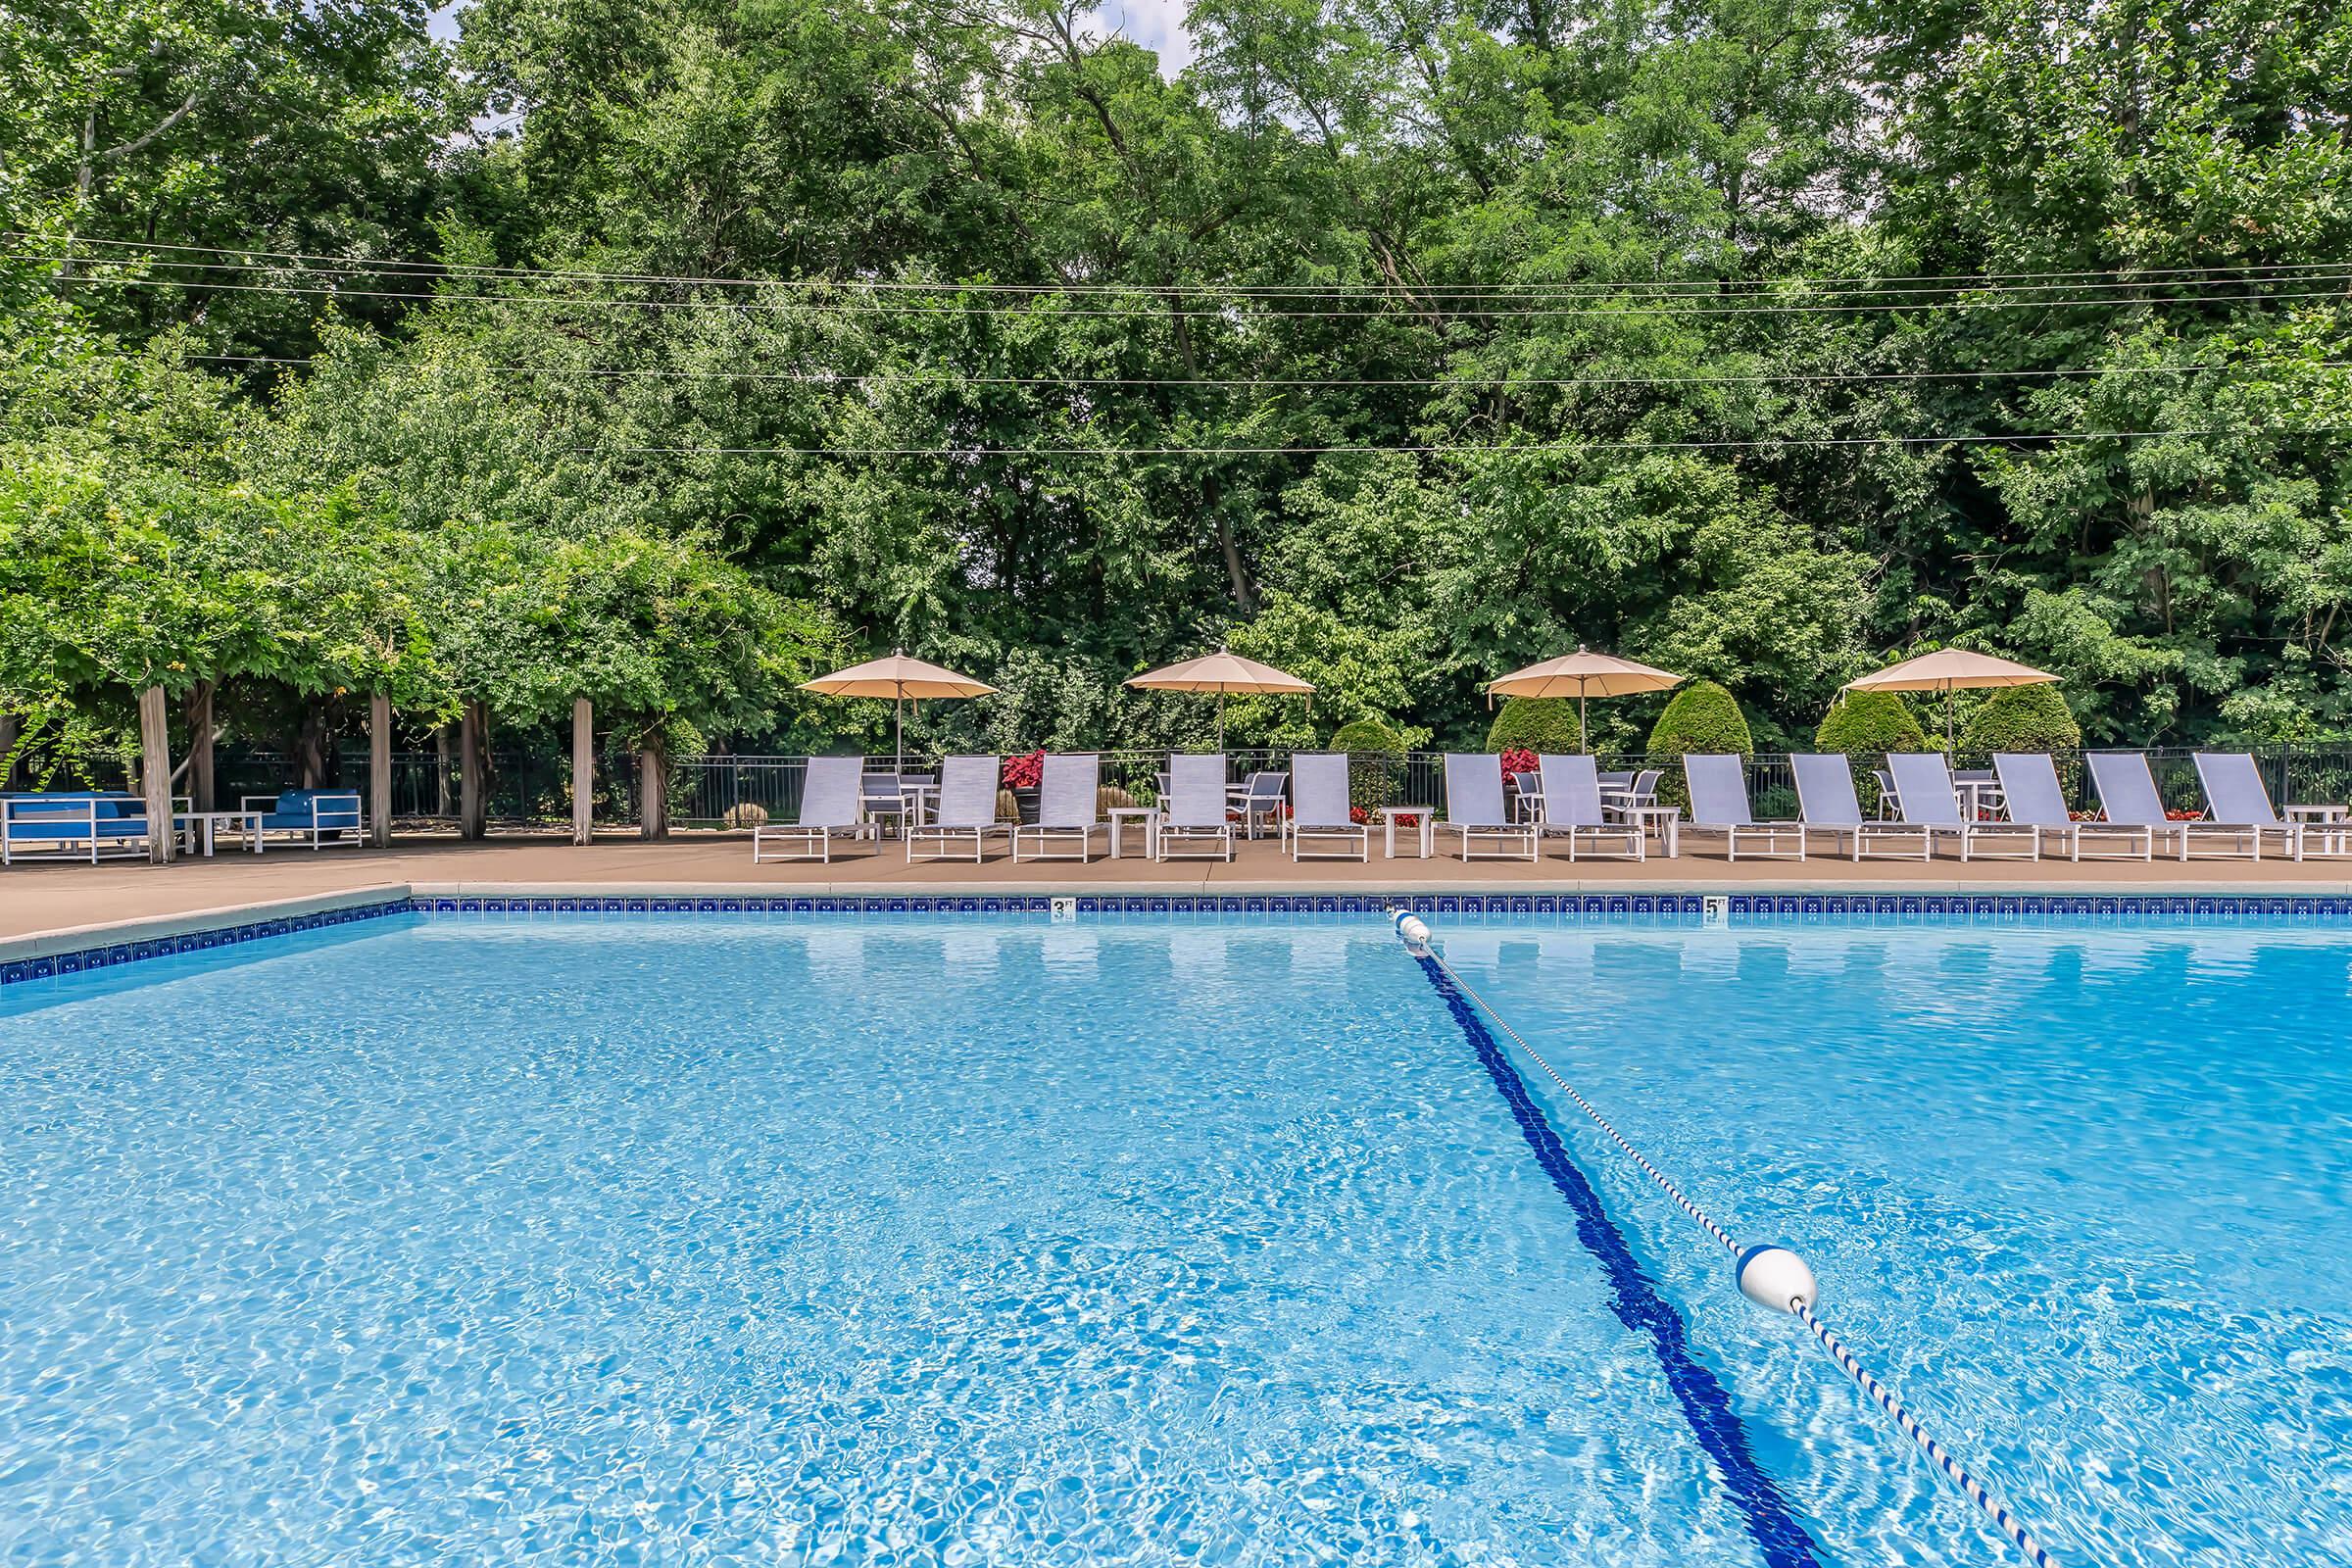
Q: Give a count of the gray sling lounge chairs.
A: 13